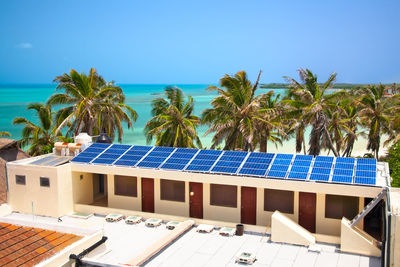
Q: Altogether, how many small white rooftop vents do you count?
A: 7